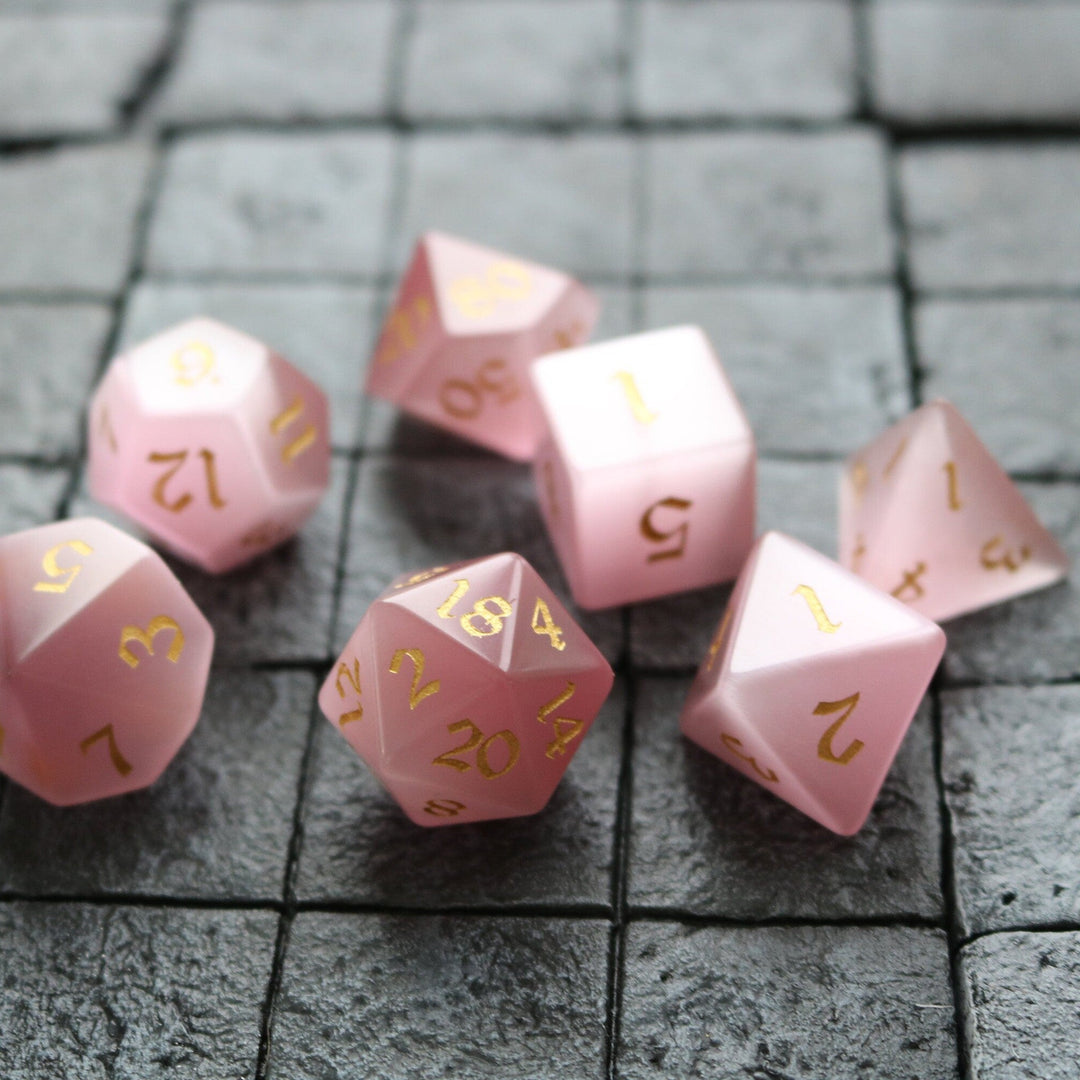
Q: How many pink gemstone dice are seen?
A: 7